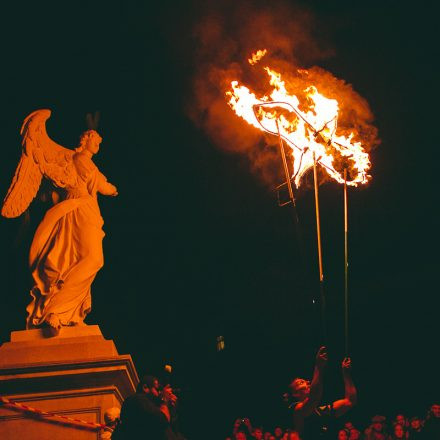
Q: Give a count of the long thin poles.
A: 3